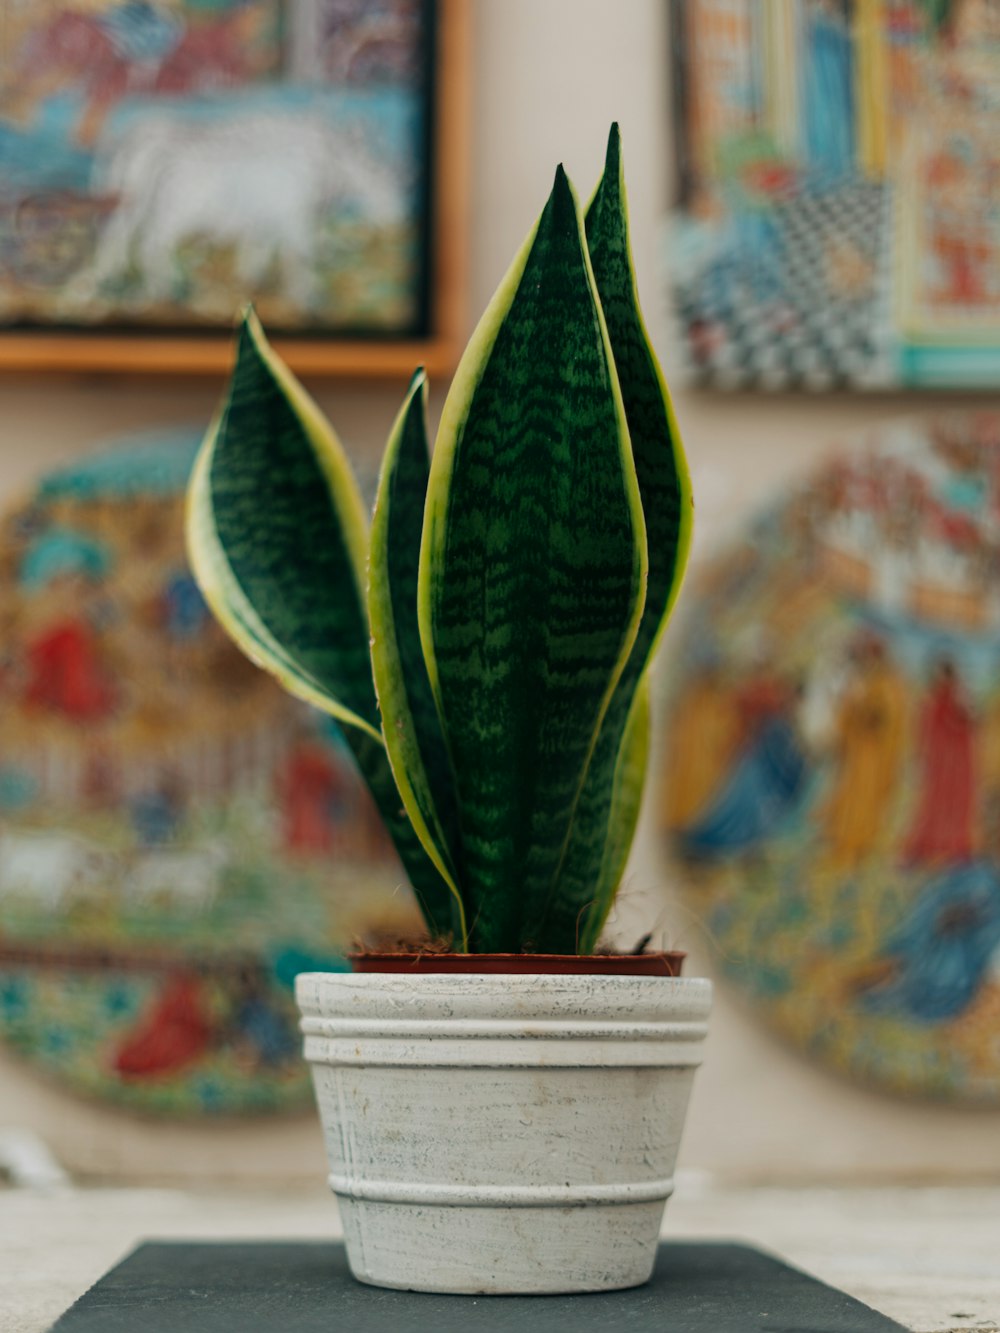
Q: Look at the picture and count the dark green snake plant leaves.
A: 4